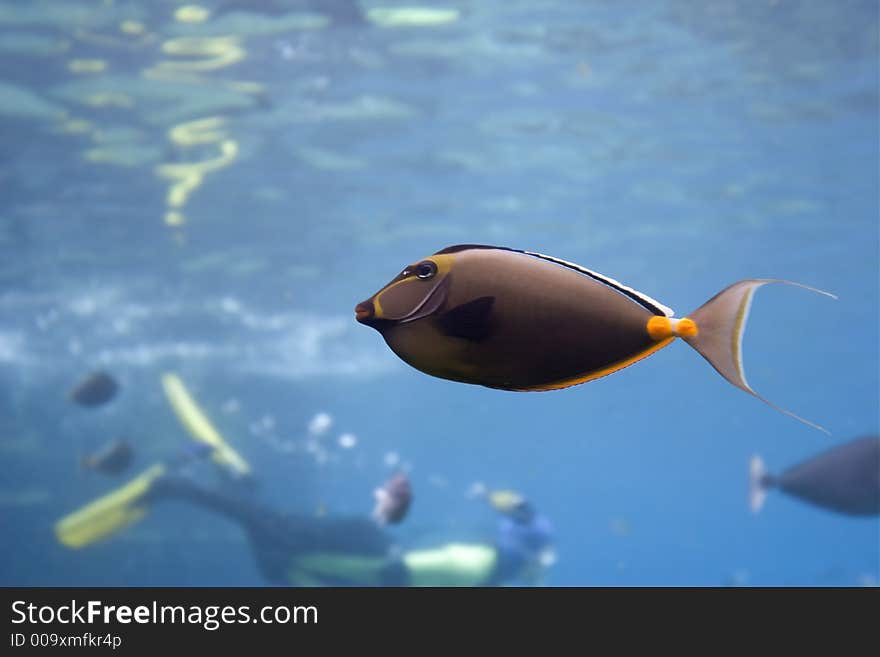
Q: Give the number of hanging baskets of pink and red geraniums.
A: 0